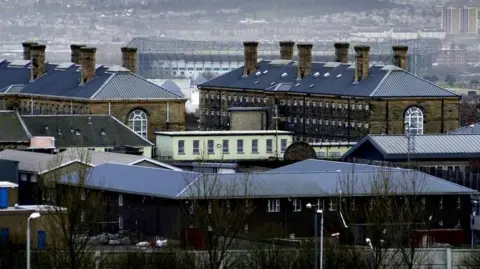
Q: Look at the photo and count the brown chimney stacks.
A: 11